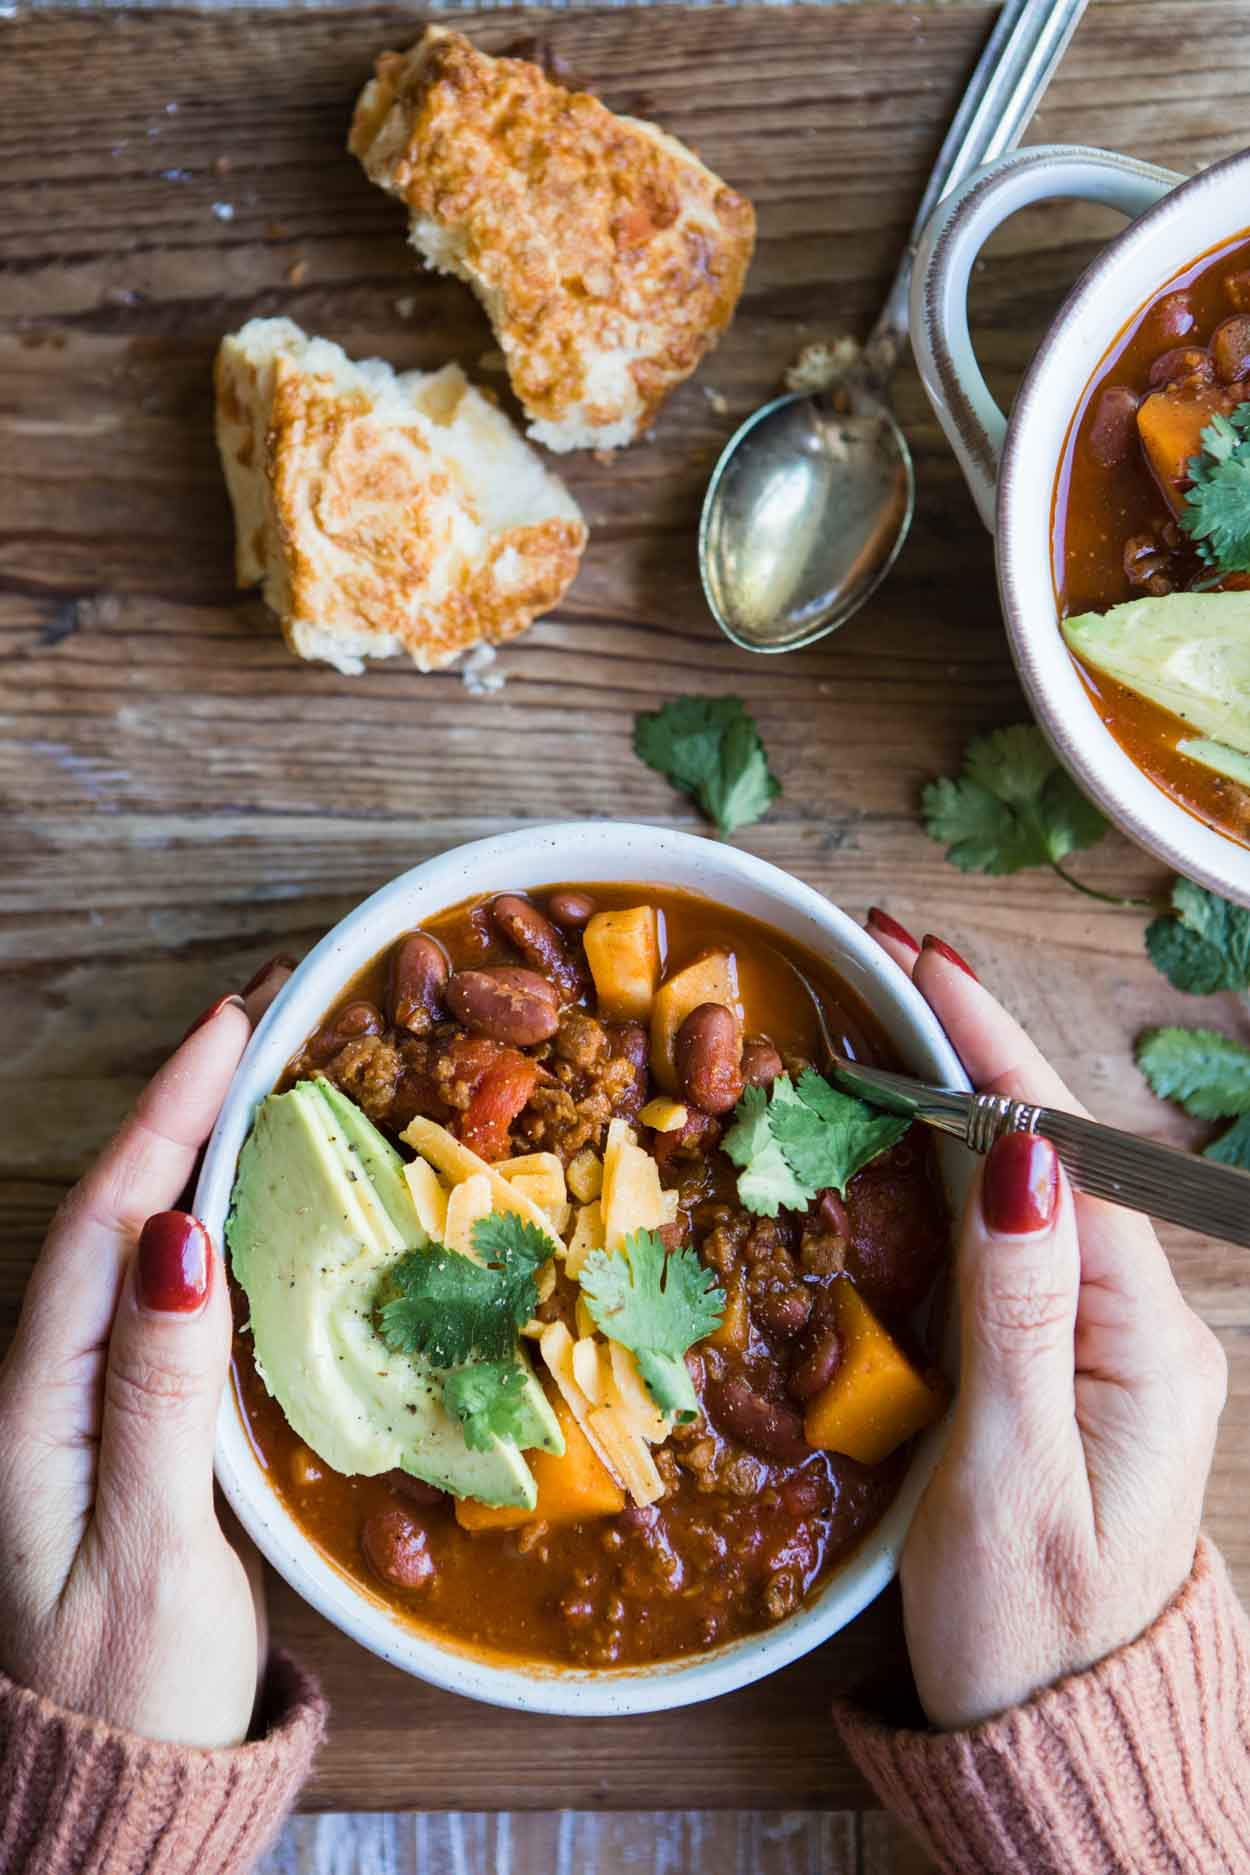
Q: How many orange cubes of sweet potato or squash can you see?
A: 5